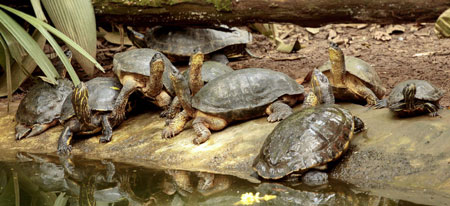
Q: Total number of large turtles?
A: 8